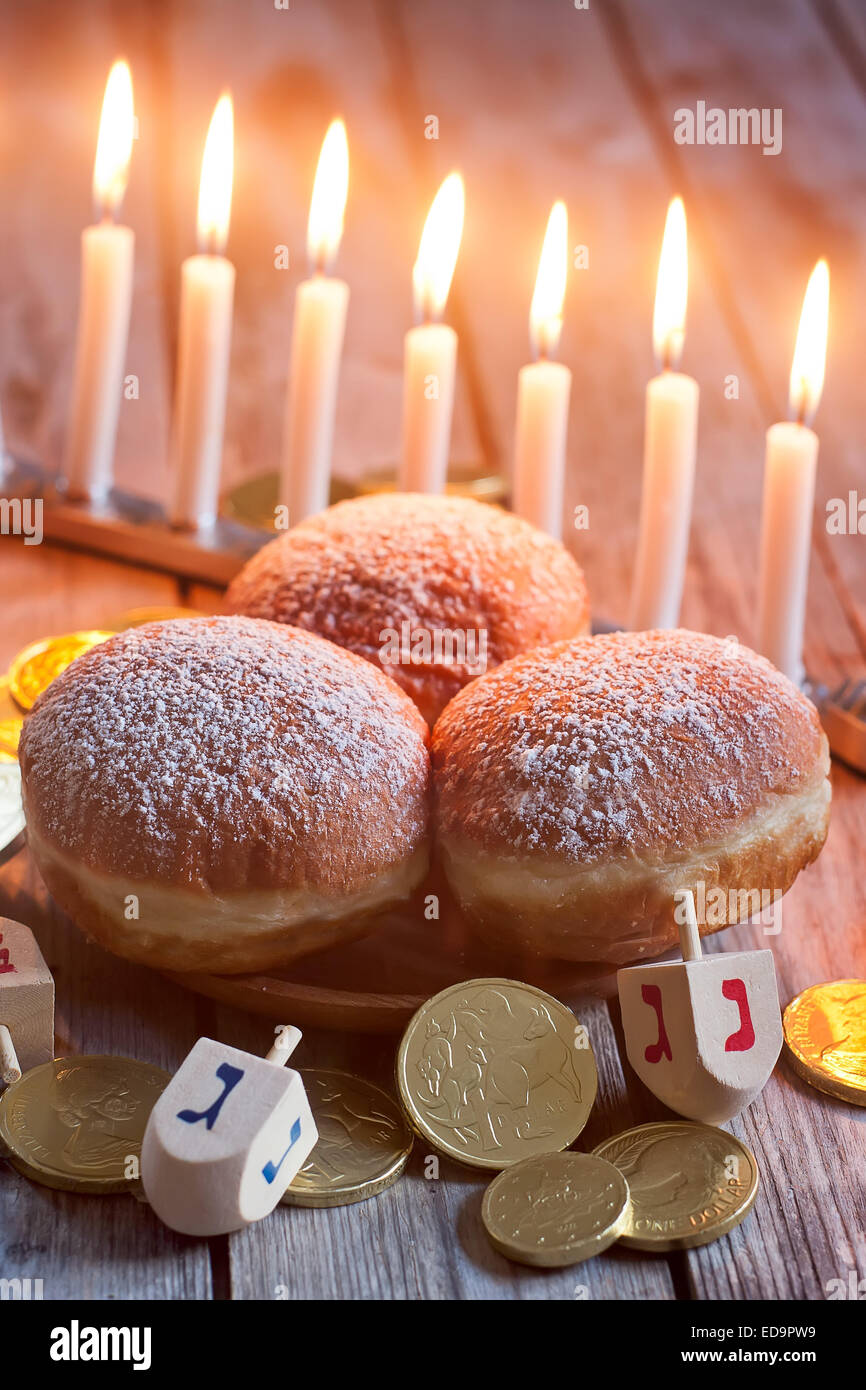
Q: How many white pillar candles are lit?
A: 7